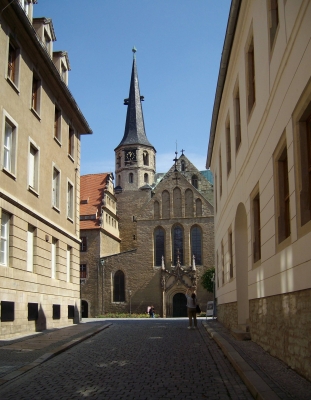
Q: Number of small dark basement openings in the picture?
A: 4